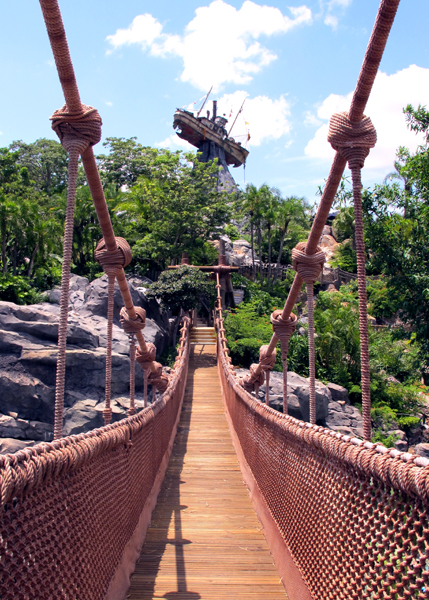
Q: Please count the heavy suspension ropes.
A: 2